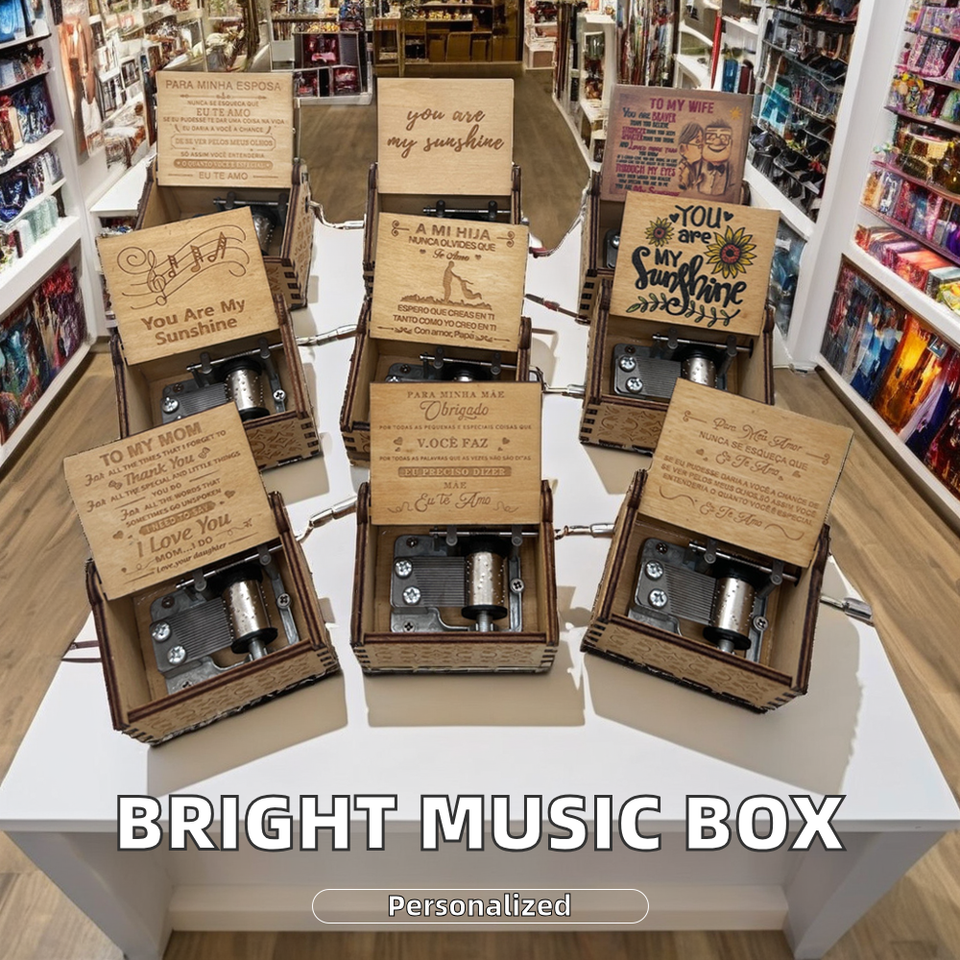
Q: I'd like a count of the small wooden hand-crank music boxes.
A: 9